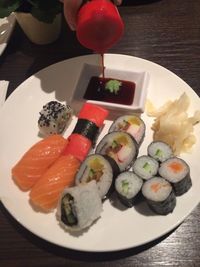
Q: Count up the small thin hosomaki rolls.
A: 5